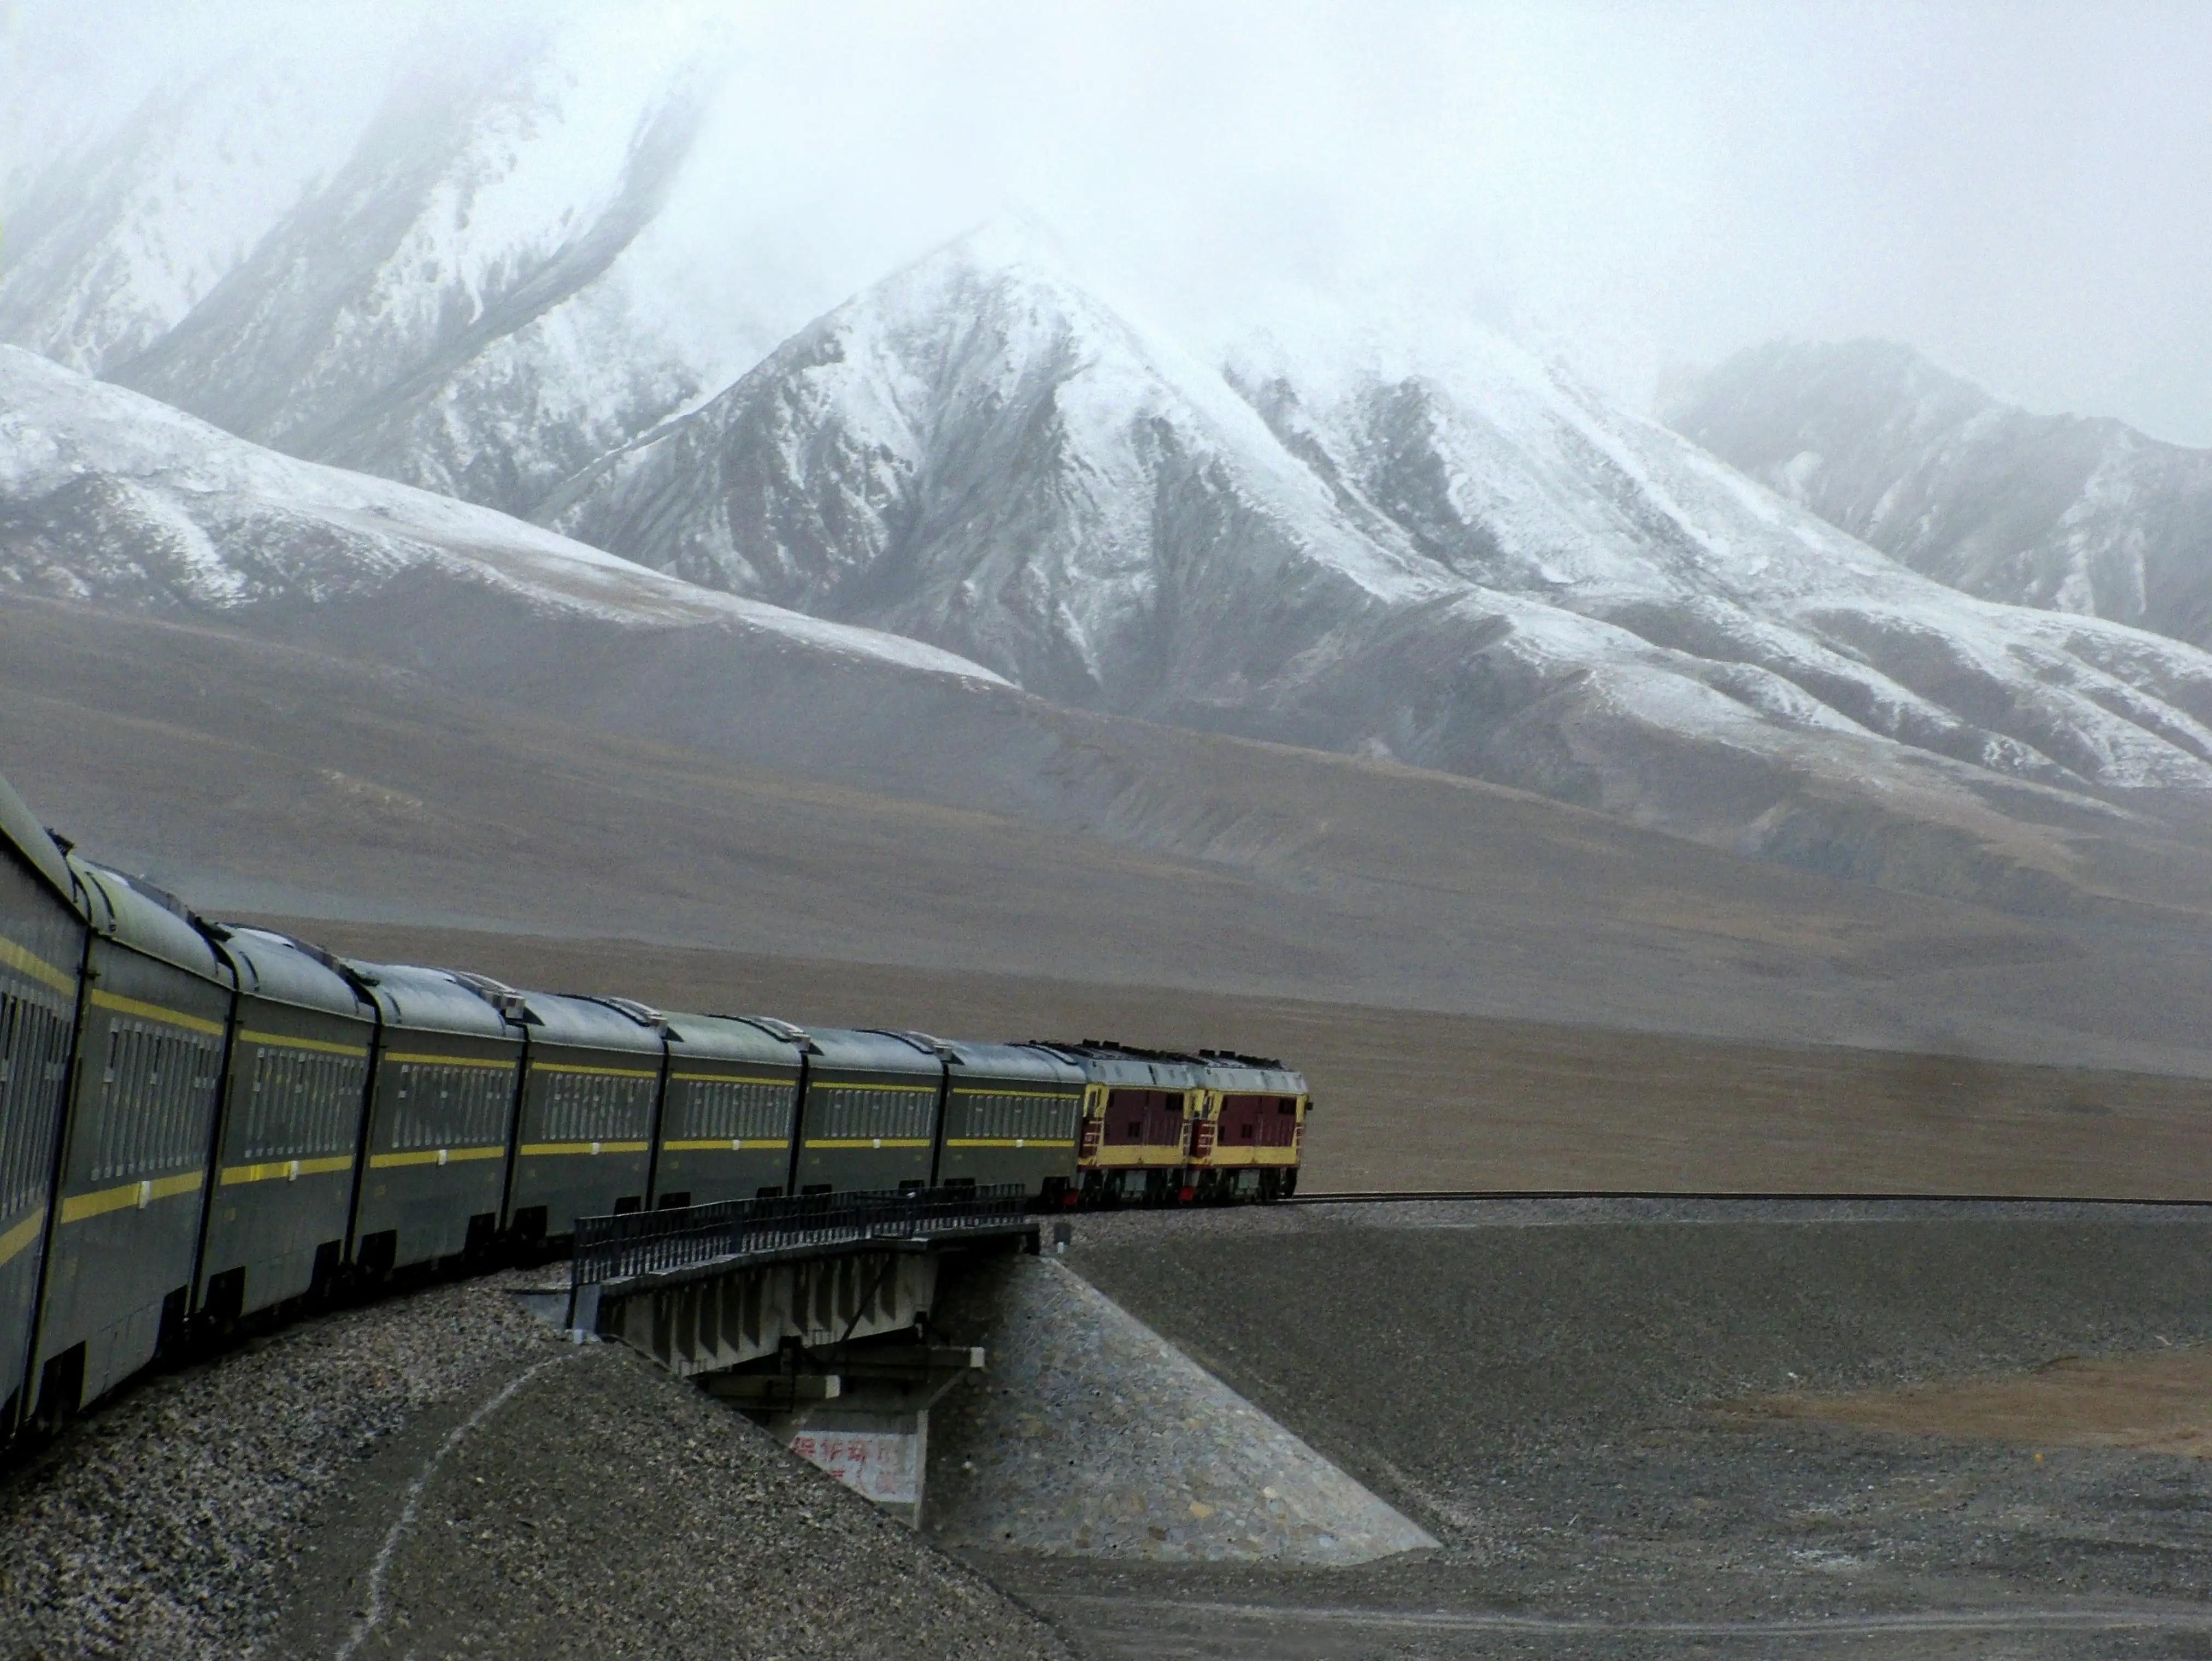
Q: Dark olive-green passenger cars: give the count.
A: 8